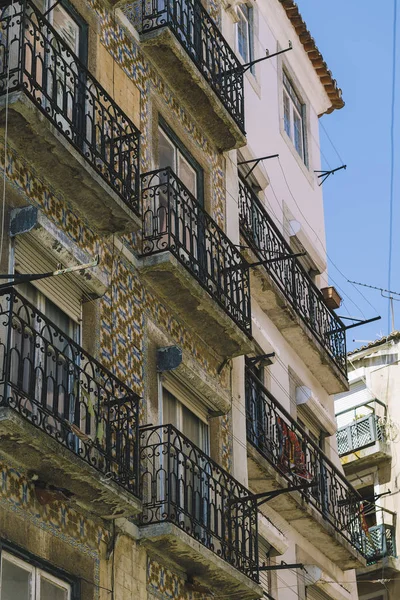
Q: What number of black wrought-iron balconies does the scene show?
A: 7